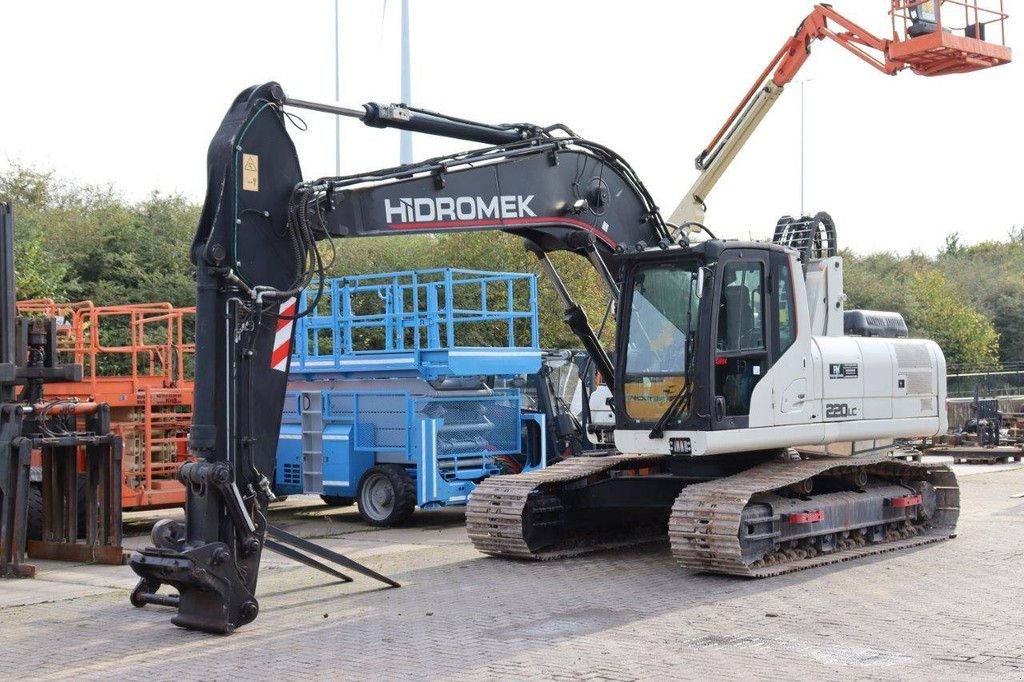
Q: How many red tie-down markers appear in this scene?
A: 2